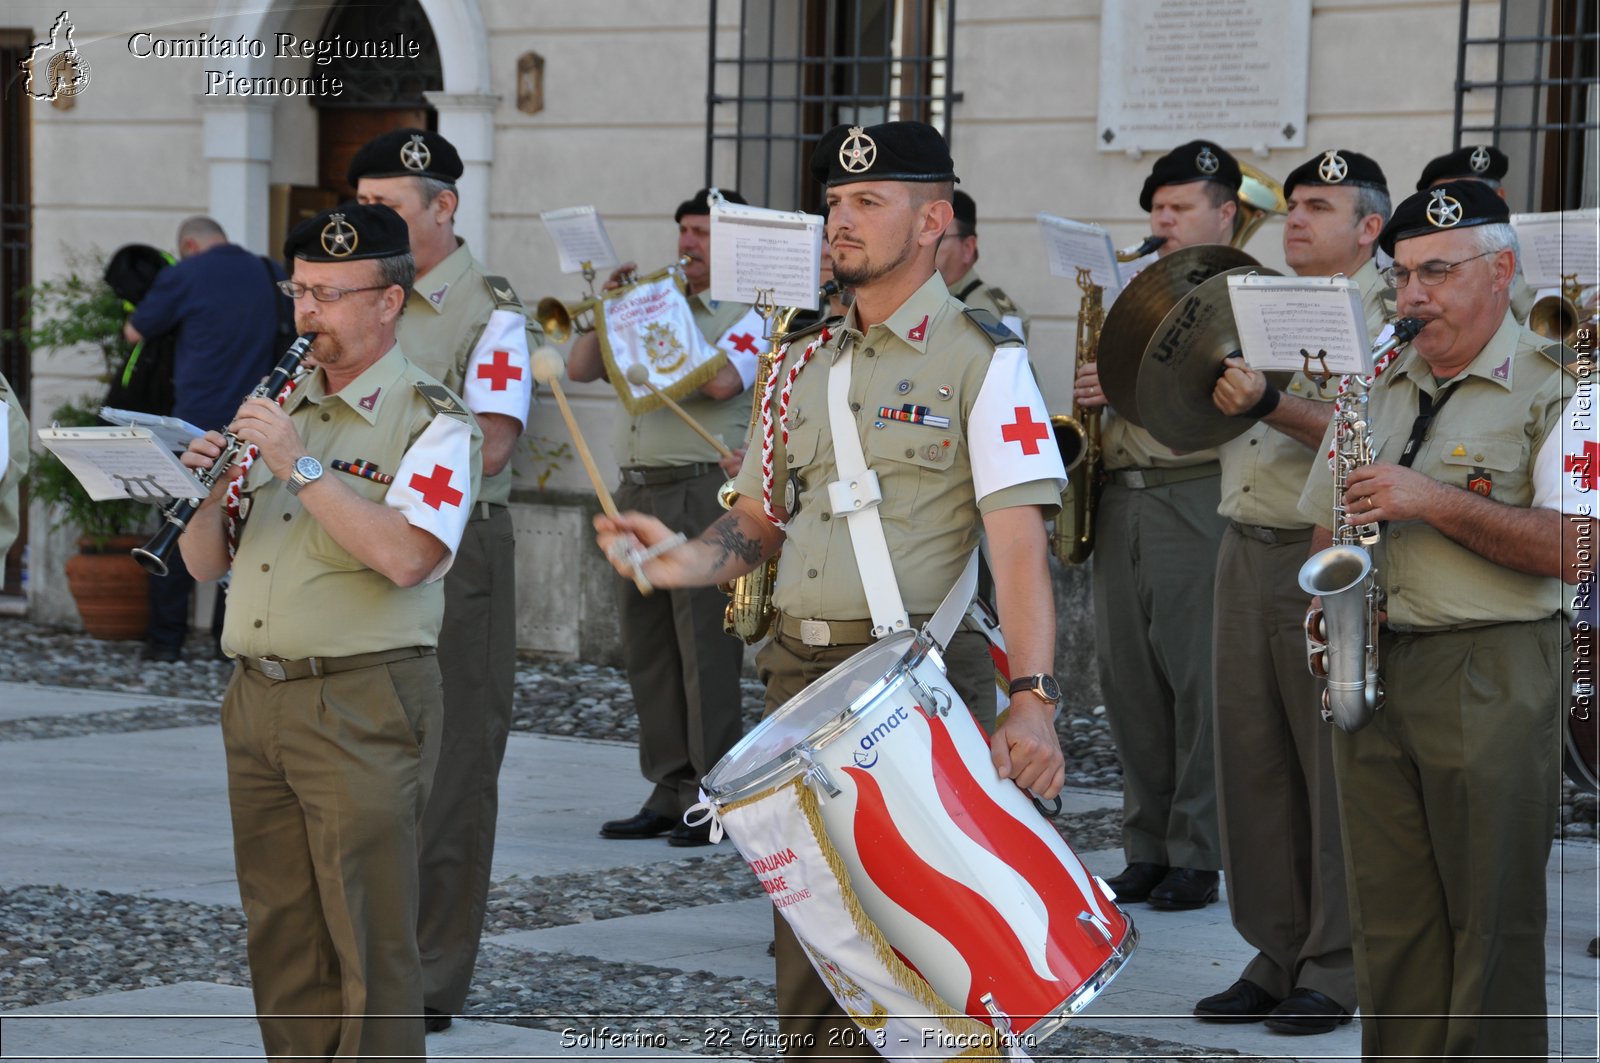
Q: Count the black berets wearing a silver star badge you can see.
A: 7